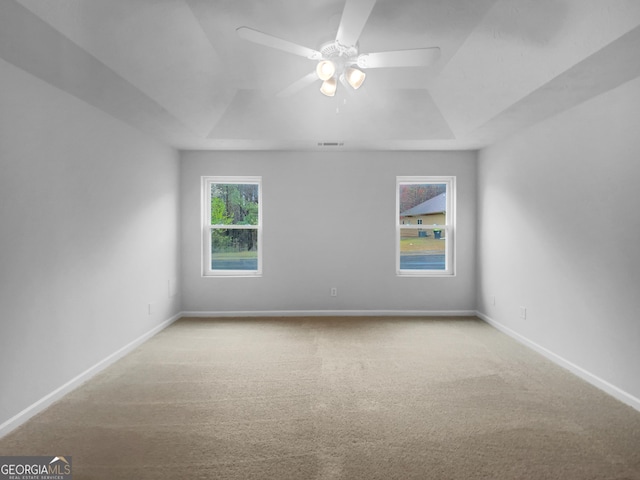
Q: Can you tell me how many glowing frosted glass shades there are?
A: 3